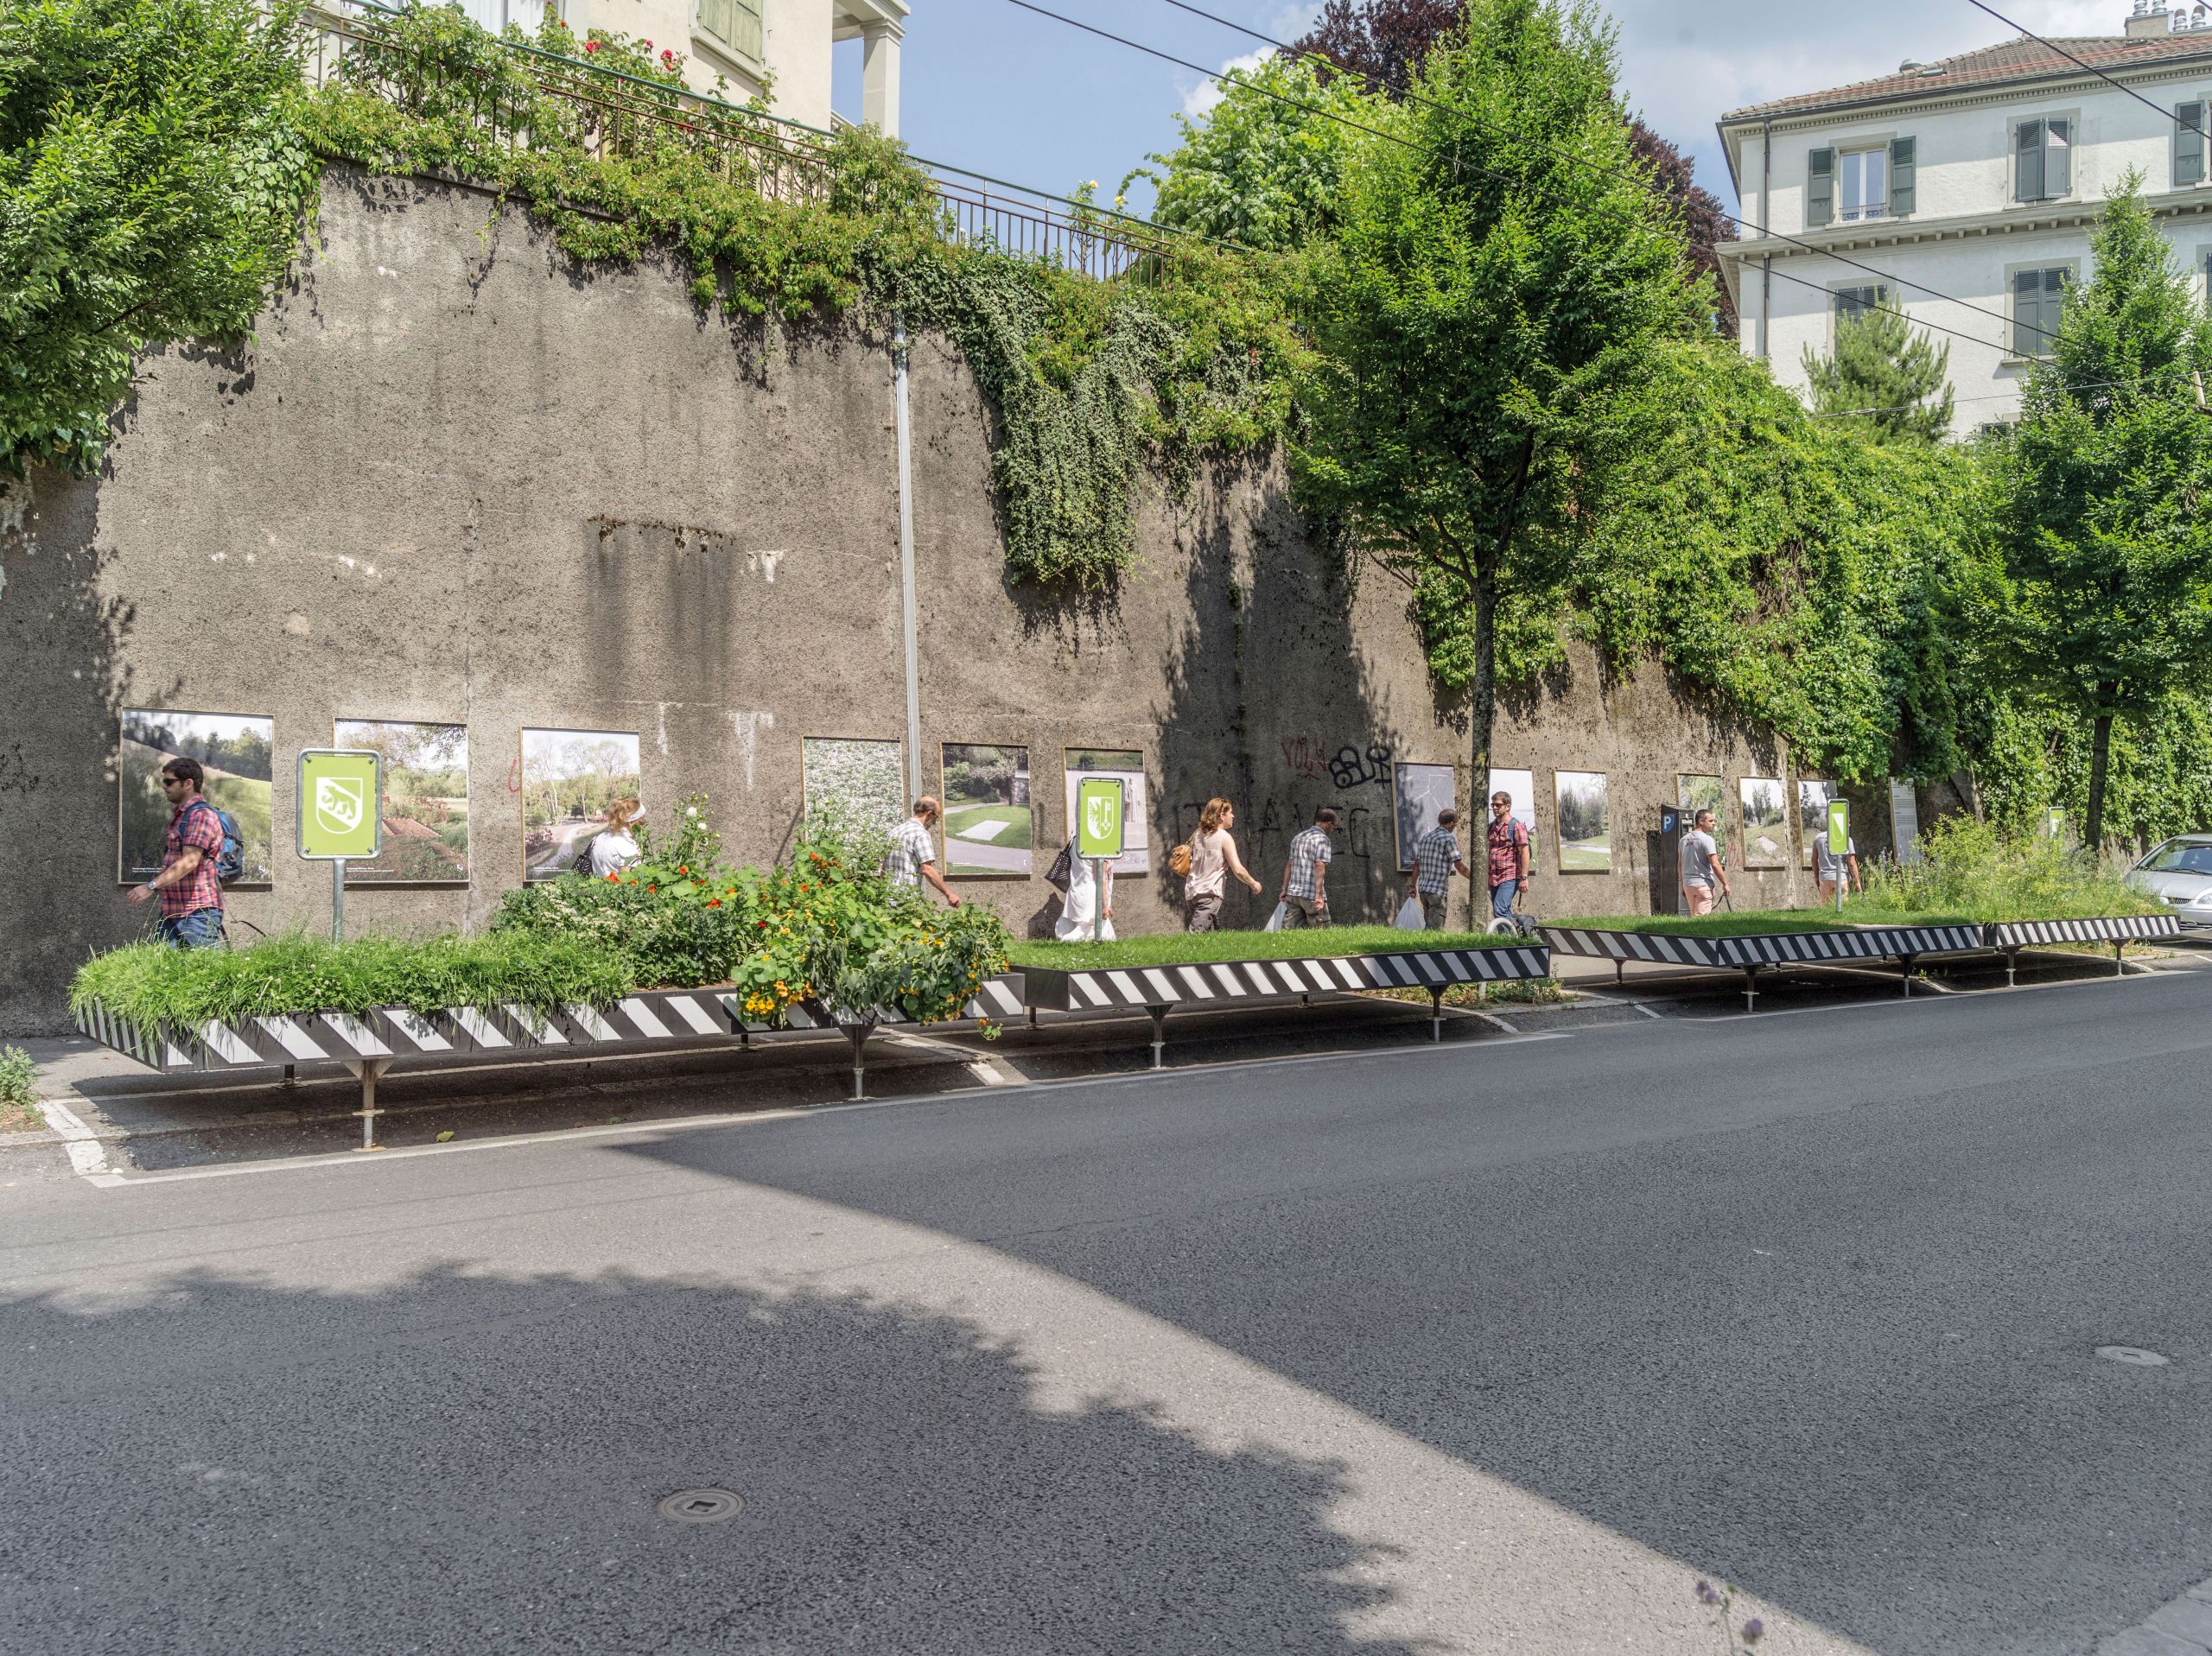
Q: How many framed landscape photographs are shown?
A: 12